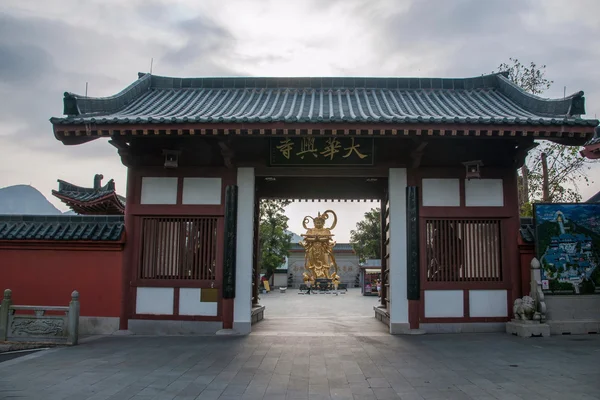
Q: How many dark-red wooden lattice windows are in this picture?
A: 2